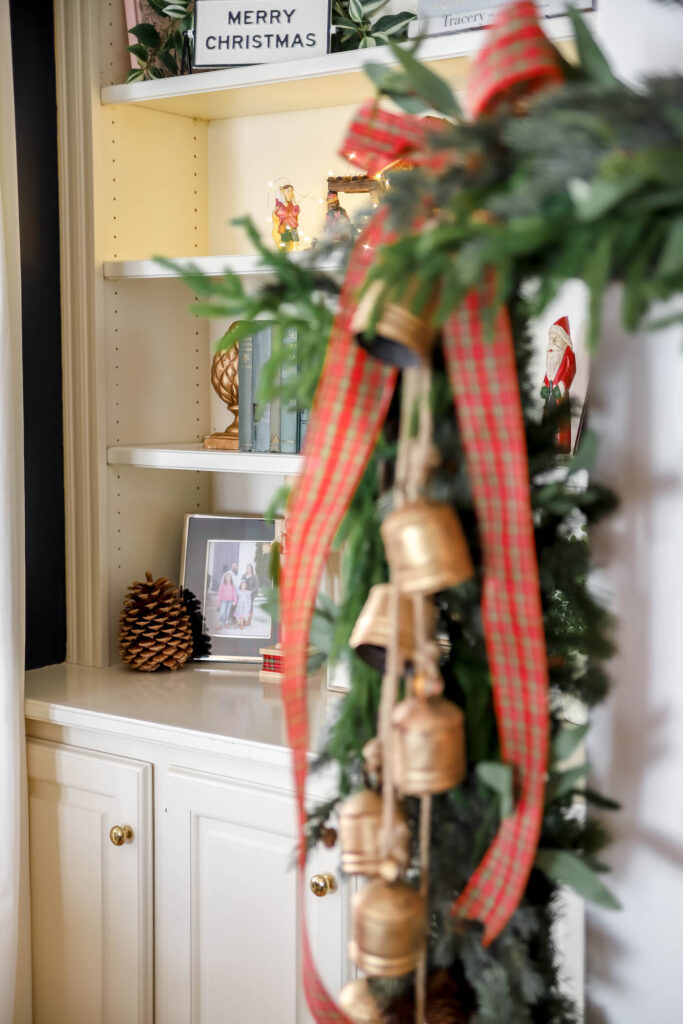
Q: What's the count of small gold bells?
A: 7